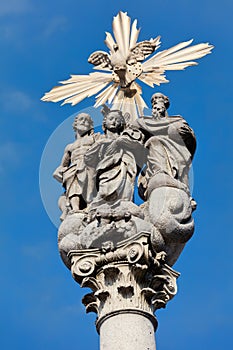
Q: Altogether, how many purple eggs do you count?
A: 0